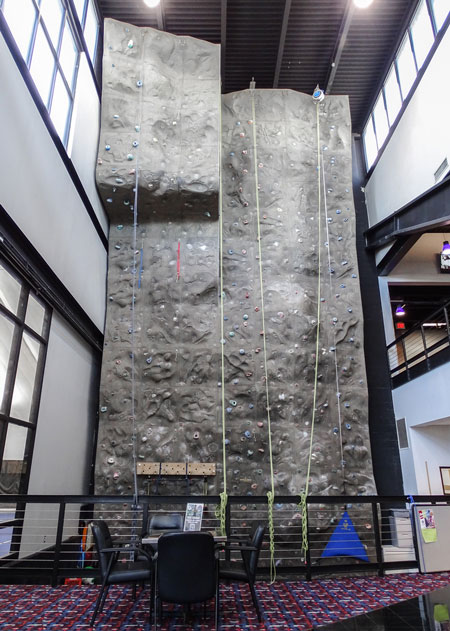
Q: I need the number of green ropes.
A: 3